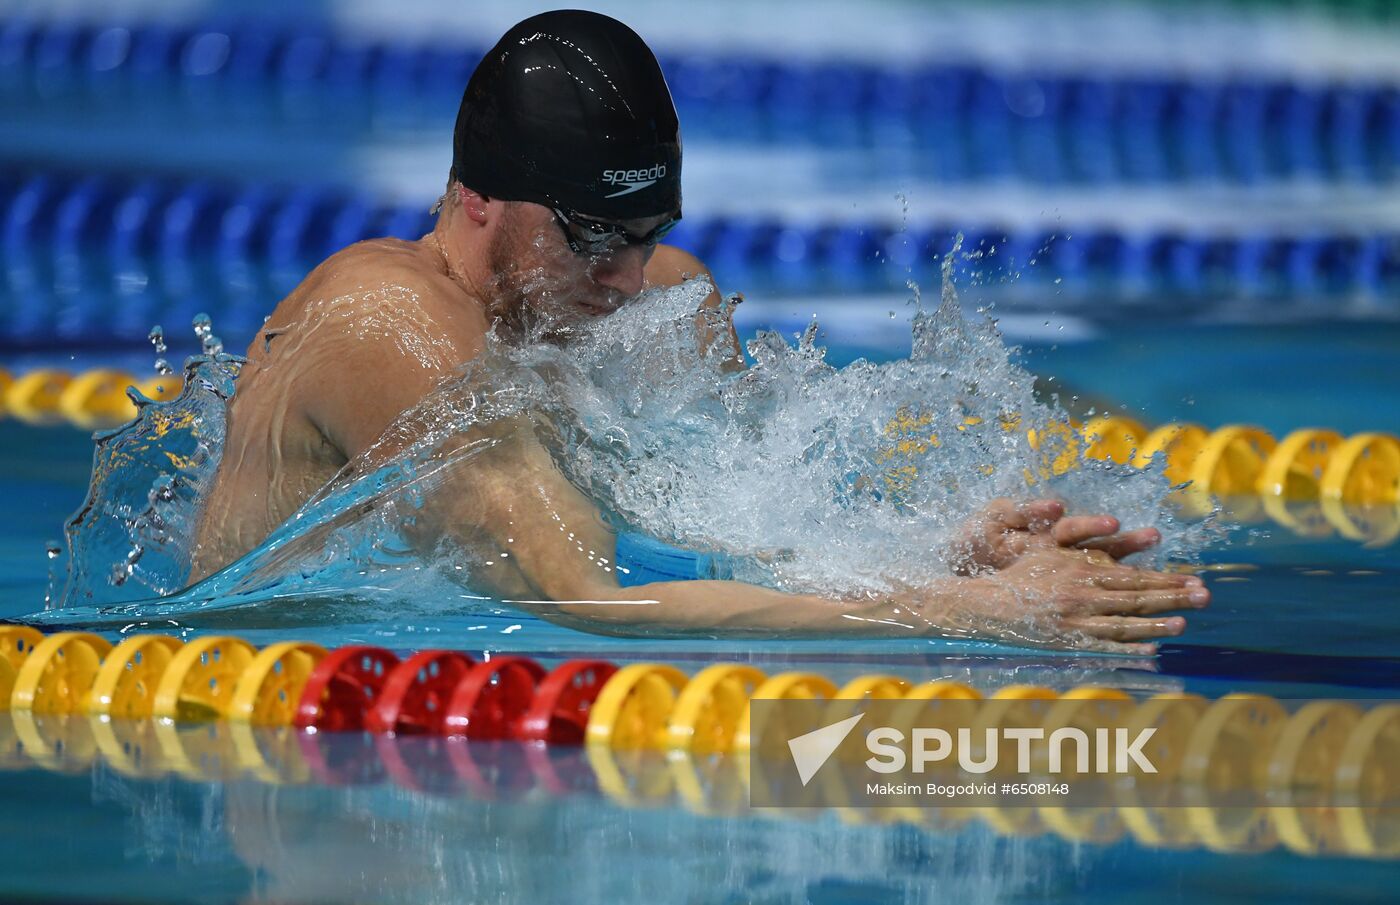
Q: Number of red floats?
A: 4